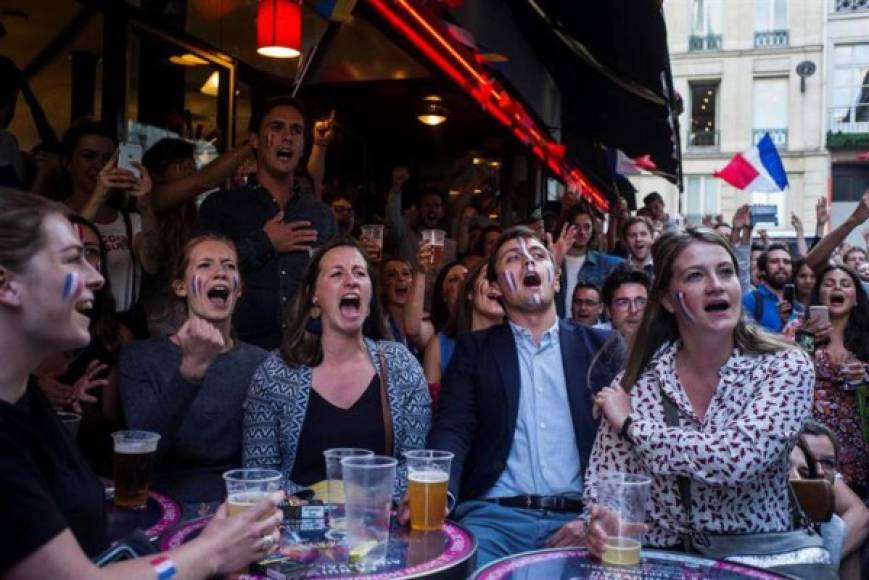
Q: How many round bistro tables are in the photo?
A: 3